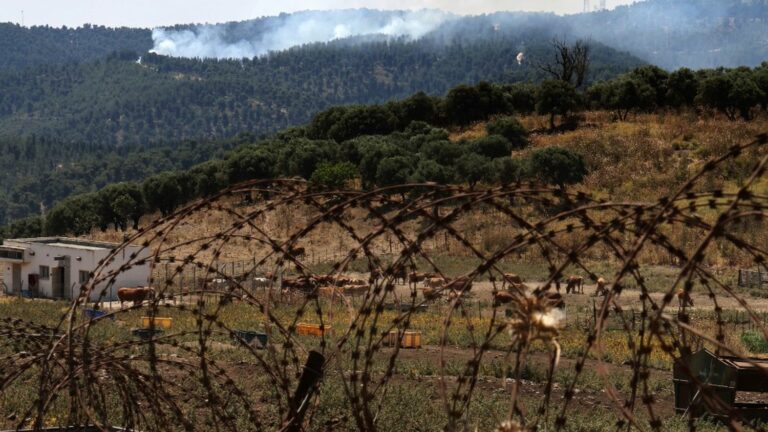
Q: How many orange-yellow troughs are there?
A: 3